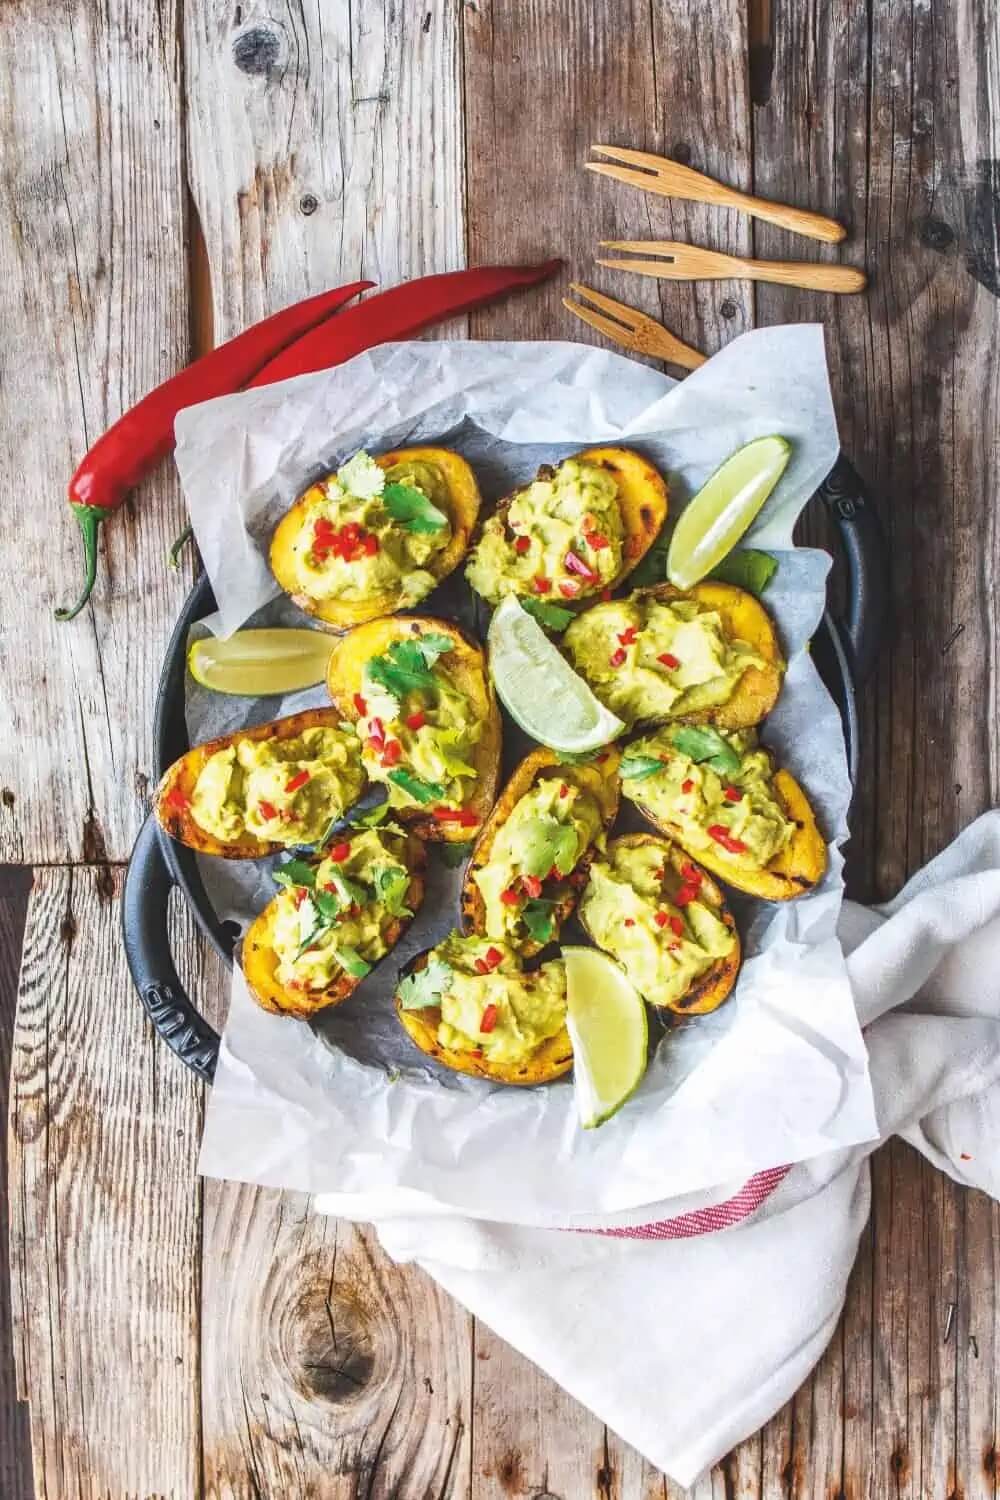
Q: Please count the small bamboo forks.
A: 3